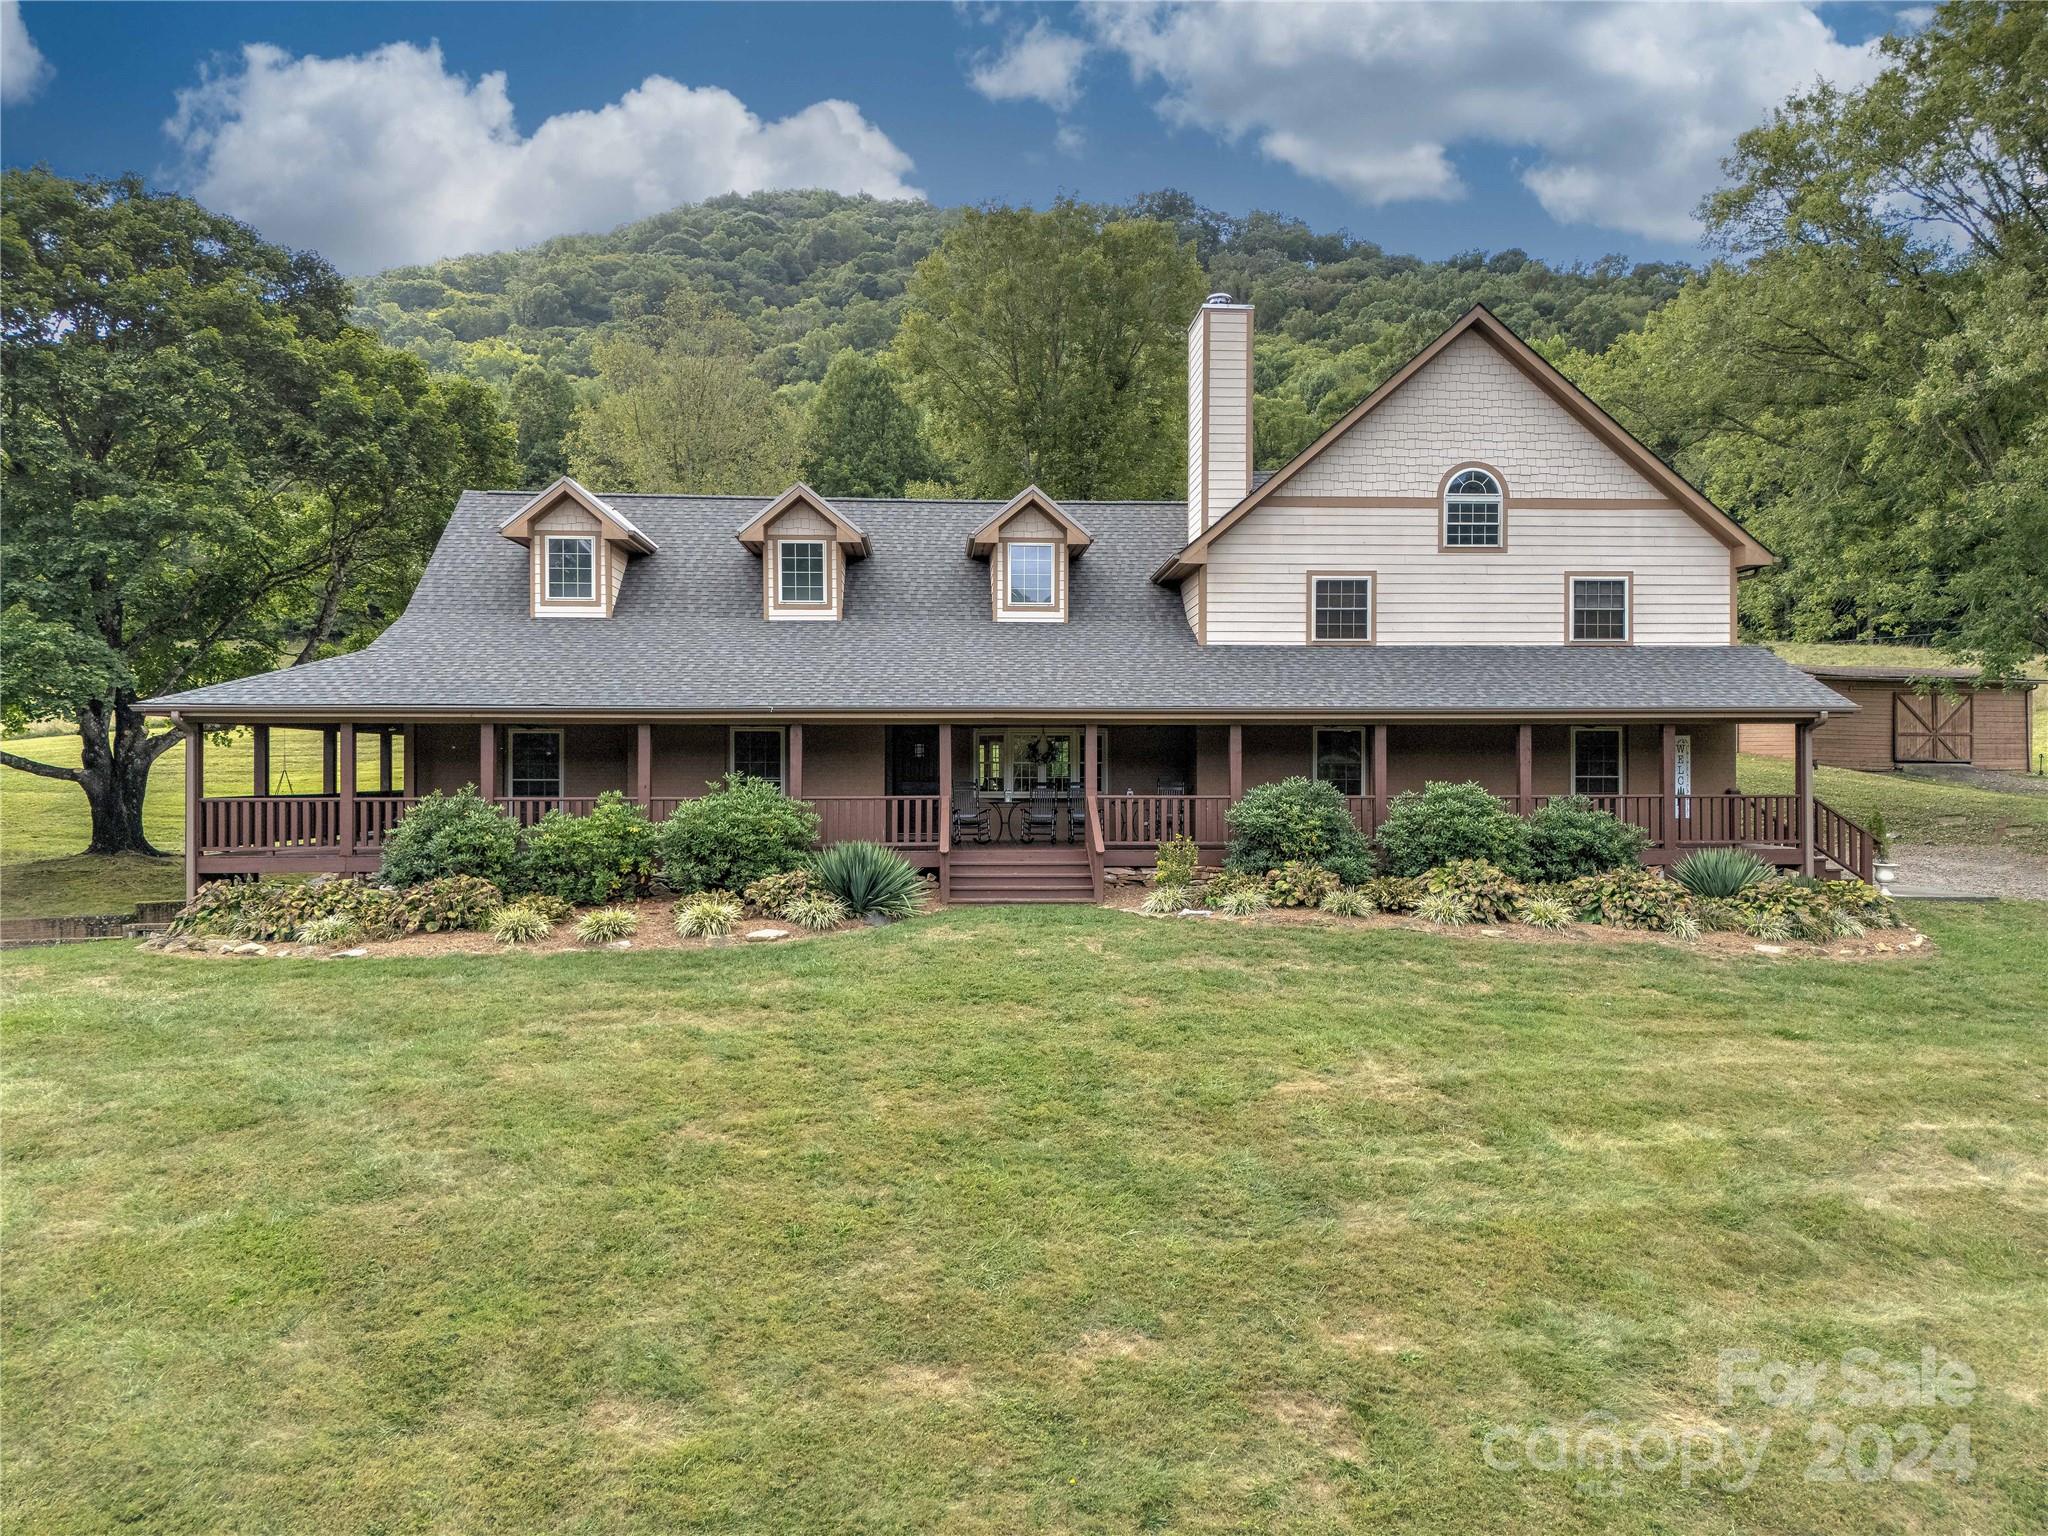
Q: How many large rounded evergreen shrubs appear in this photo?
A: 6